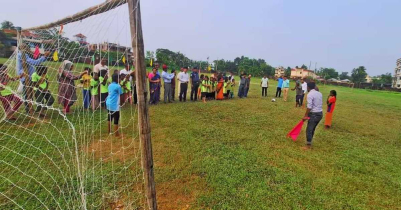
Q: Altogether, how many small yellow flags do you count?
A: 4